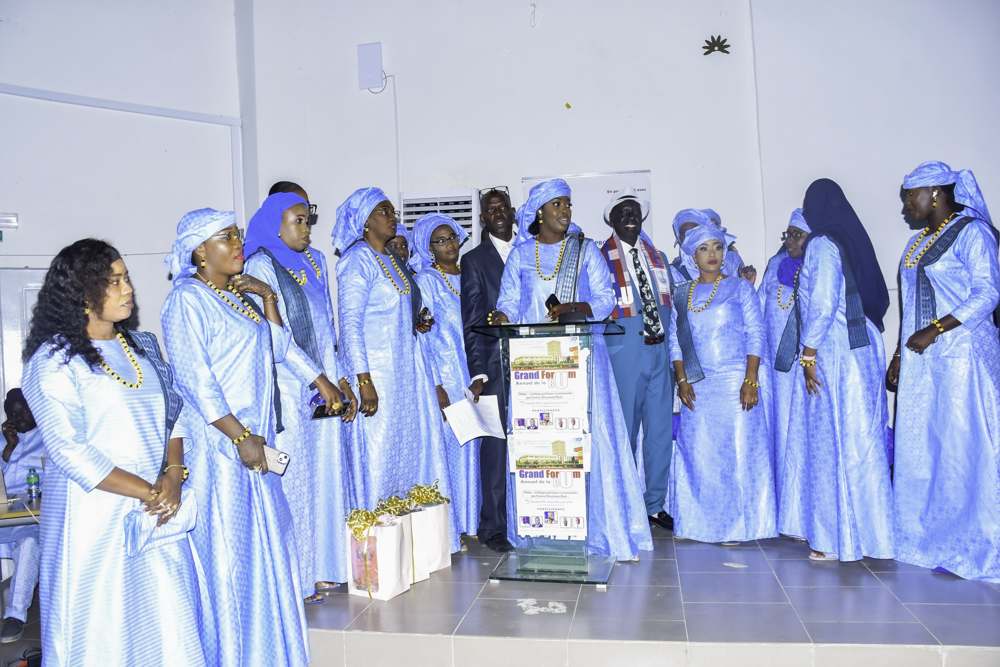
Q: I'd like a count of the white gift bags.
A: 3